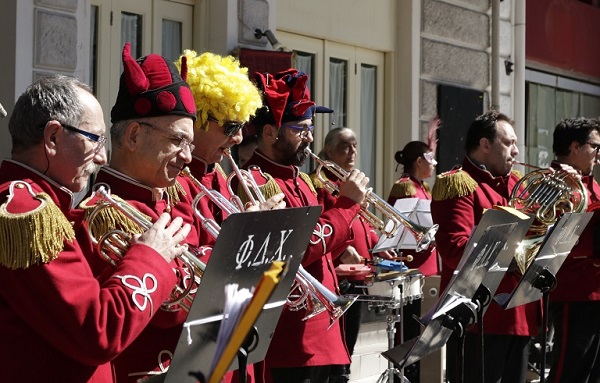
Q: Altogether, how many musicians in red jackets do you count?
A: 8